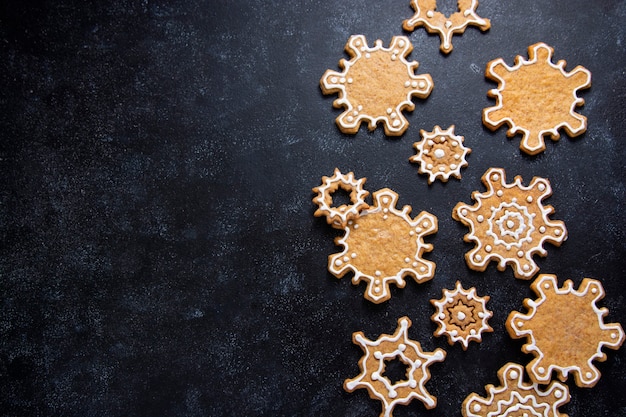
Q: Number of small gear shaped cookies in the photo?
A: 3